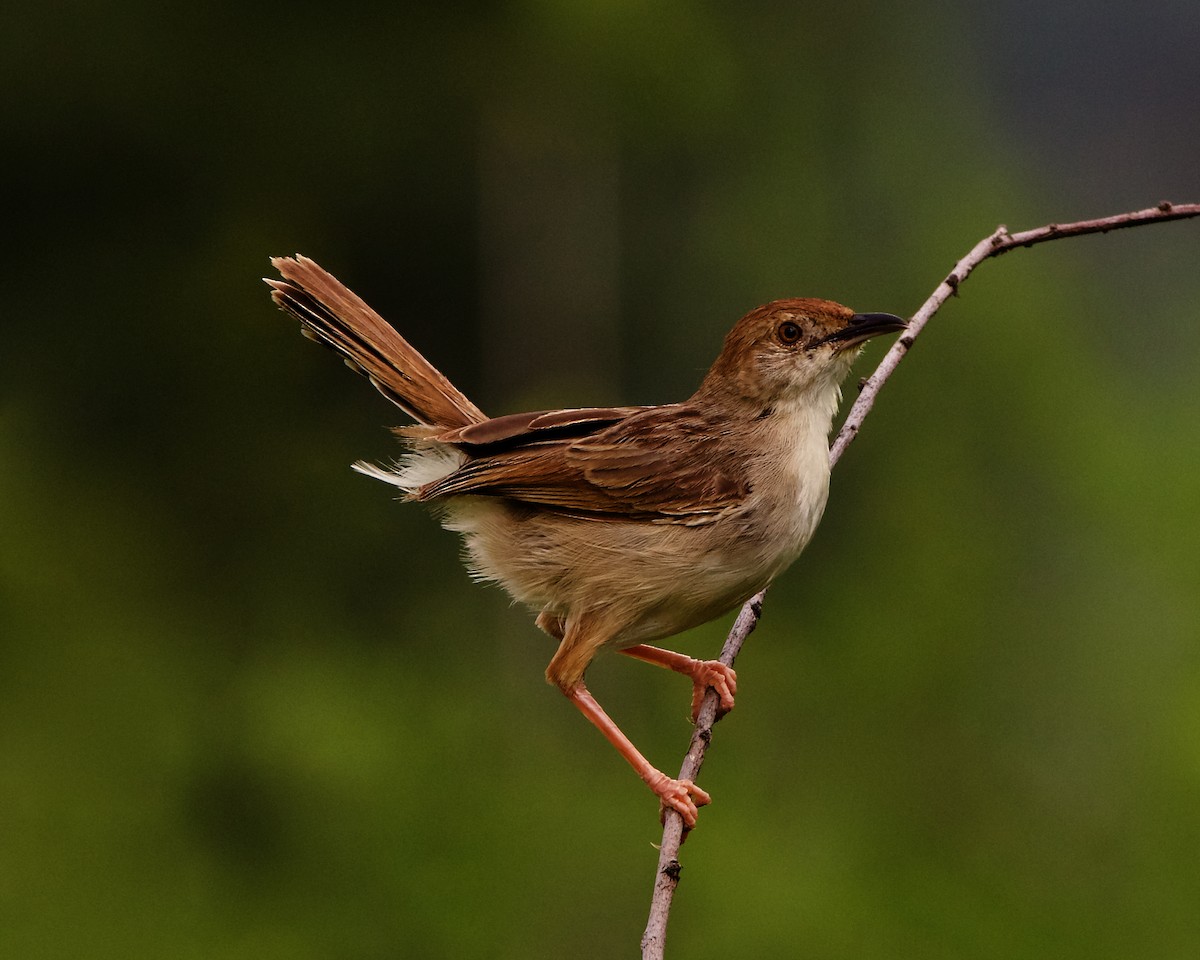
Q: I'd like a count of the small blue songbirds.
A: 0